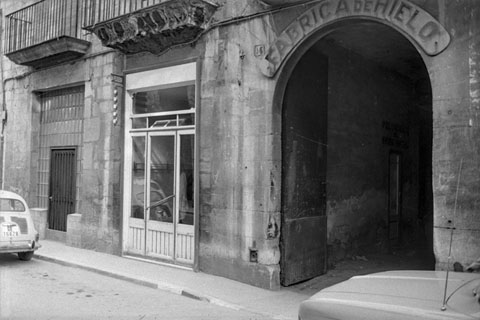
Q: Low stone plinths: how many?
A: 2